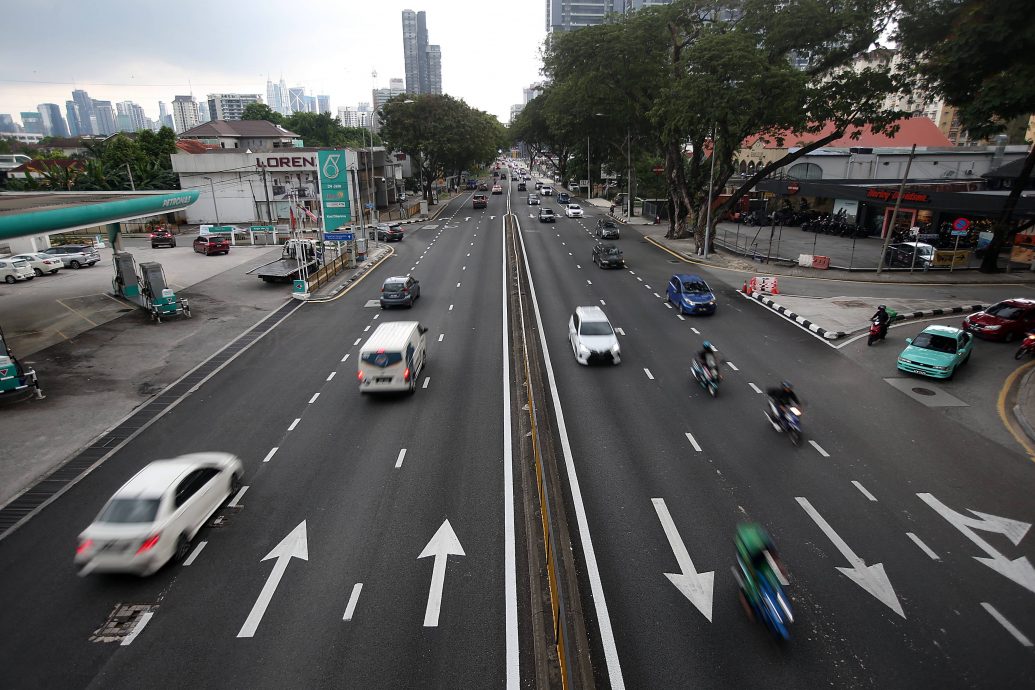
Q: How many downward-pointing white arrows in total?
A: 3